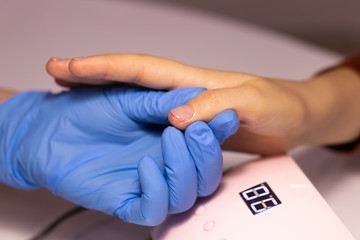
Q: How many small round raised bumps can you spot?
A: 3